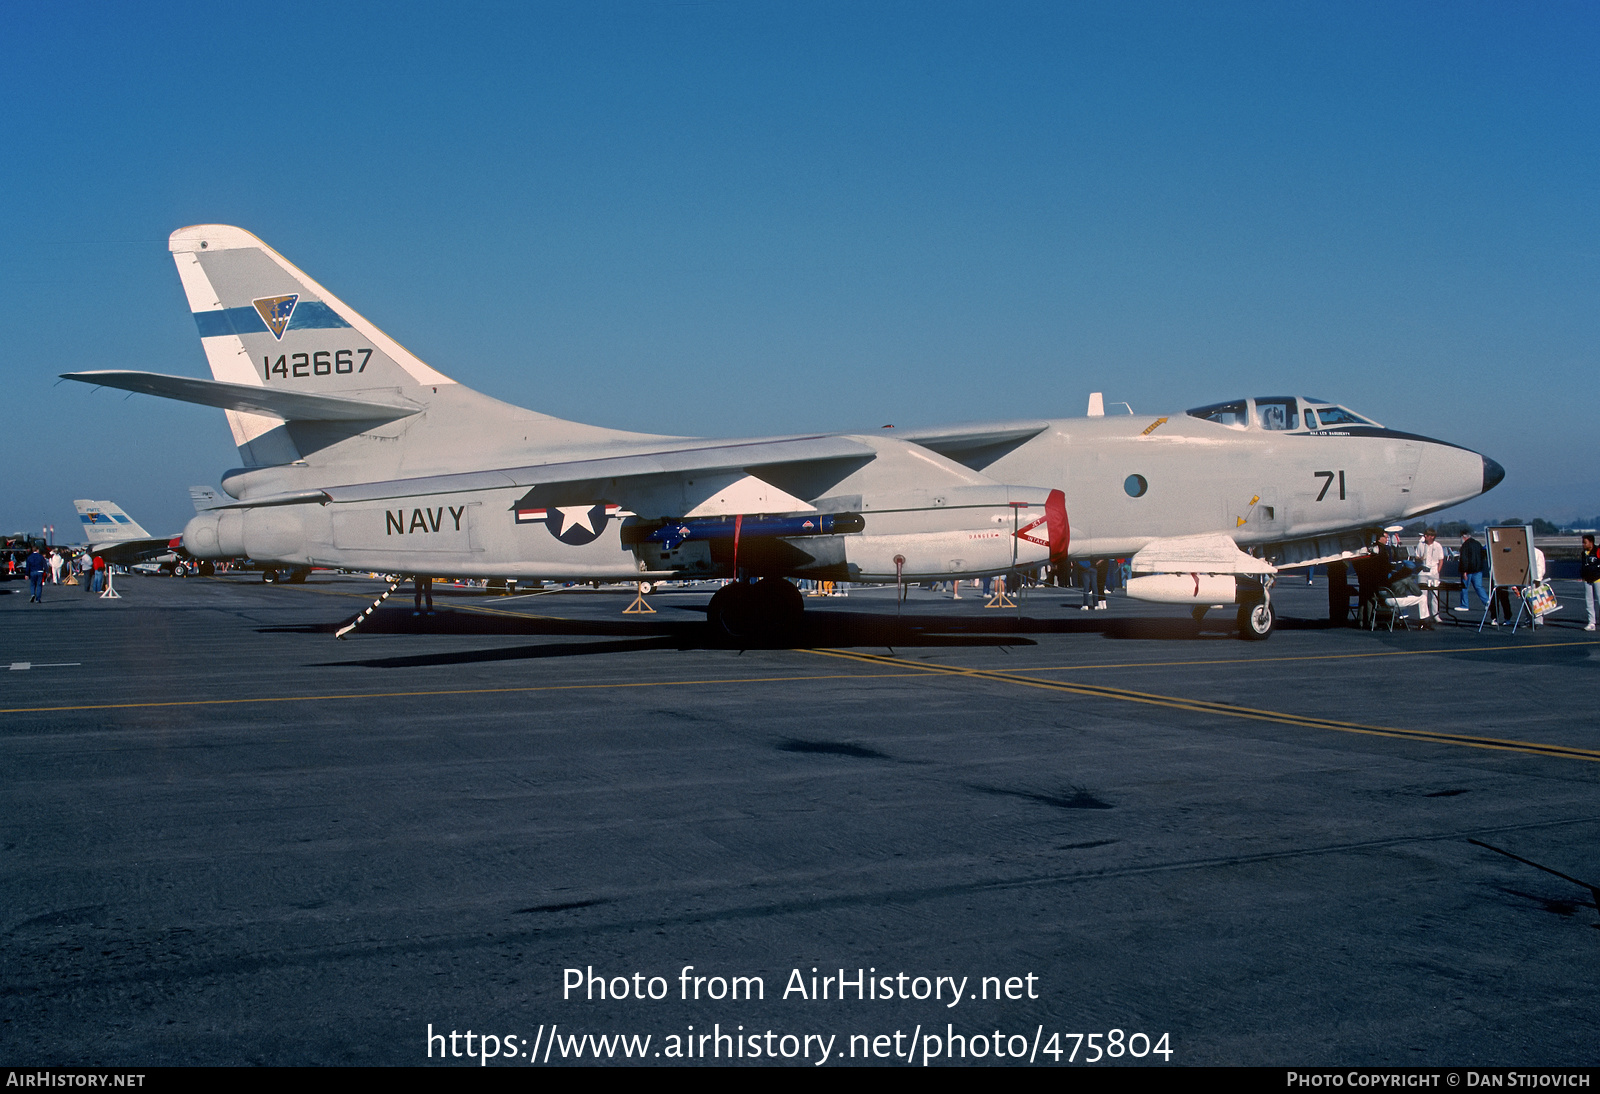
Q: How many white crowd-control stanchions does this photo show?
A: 1